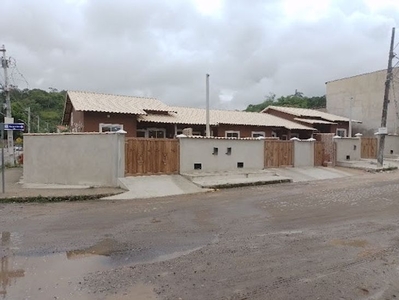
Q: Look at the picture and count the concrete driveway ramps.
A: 2